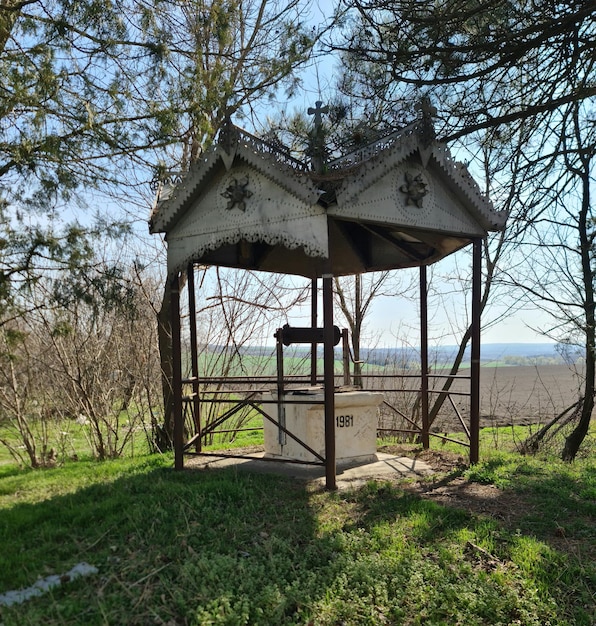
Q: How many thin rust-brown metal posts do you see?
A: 6